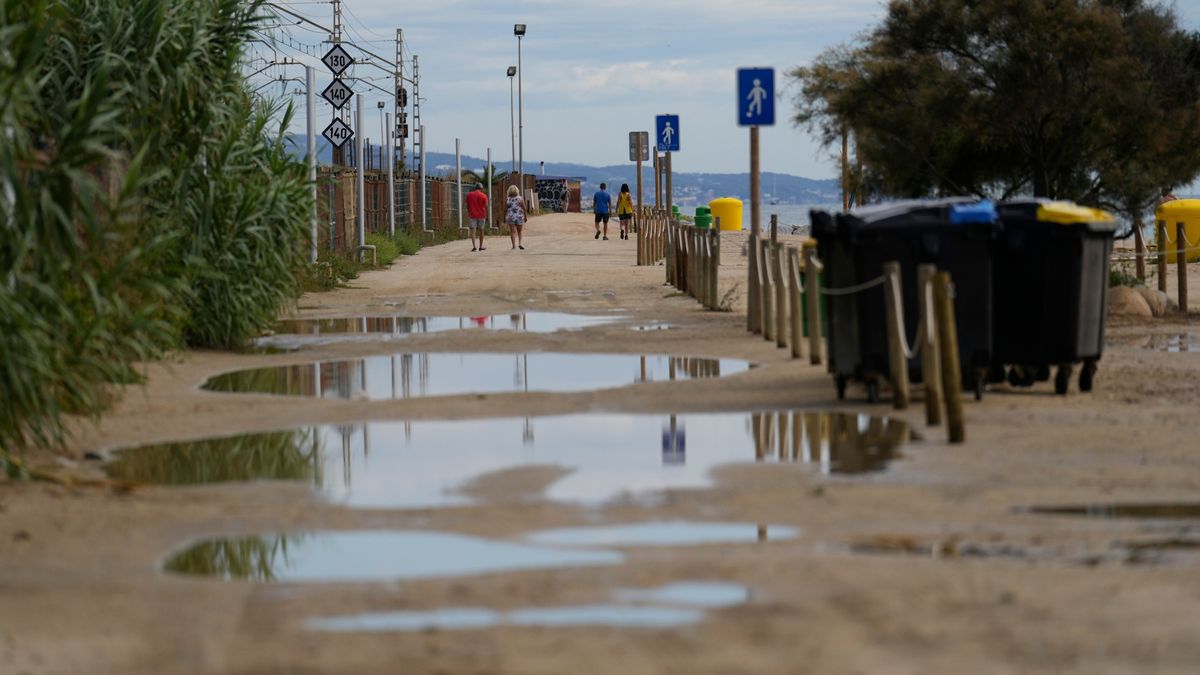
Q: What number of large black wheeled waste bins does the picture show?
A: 2